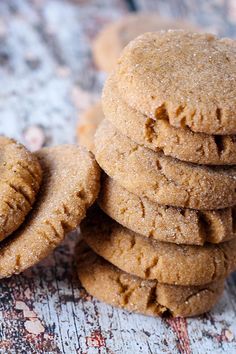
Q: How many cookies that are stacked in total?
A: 6